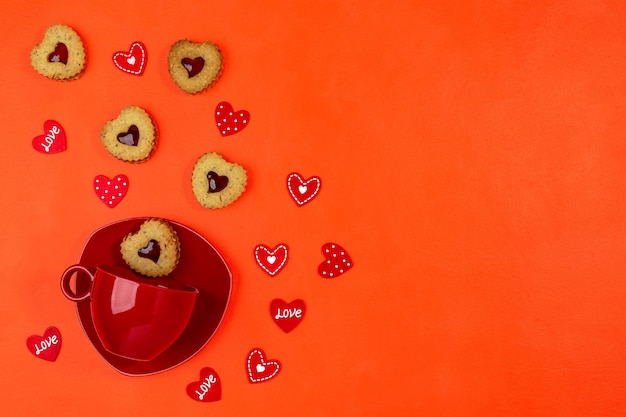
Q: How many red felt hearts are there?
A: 11